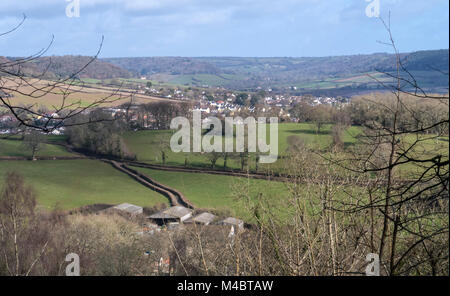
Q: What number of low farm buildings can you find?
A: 4